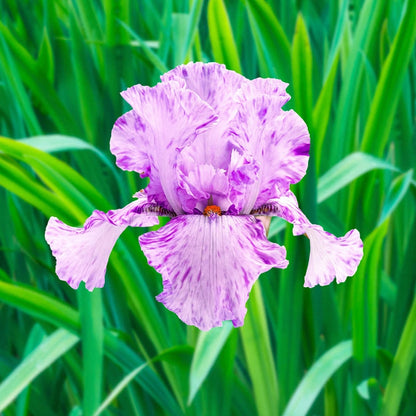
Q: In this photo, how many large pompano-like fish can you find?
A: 0